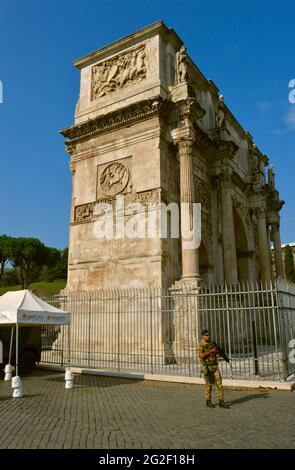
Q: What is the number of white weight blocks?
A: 6